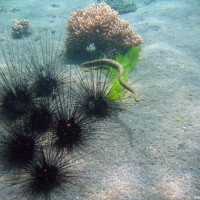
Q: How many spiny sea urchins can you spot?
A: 7